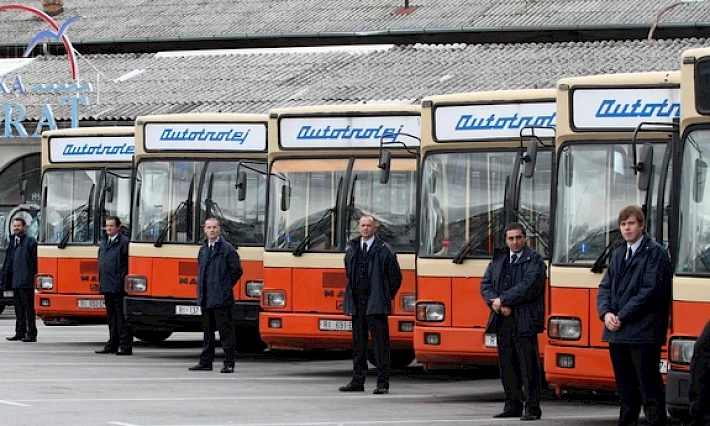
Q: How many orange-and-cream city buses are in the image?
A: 6